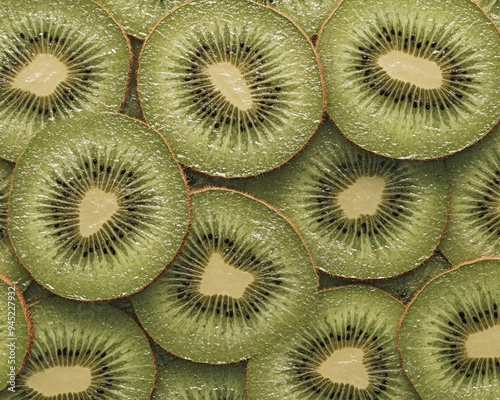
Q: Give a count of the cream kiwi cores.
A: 9